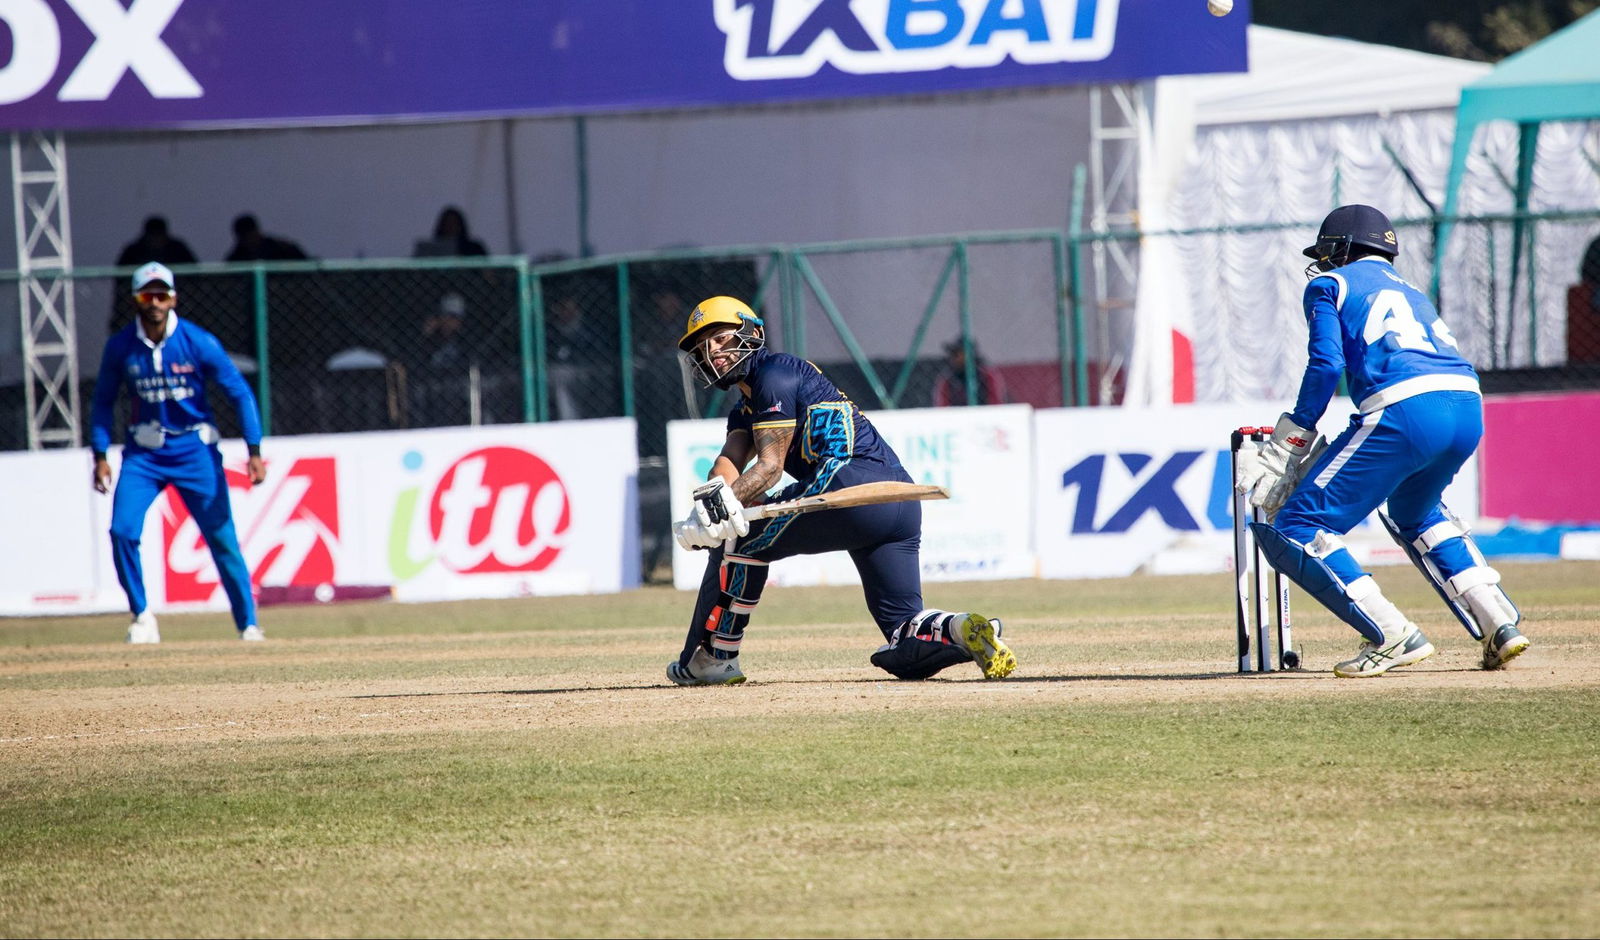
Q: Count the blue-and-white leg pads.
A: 2